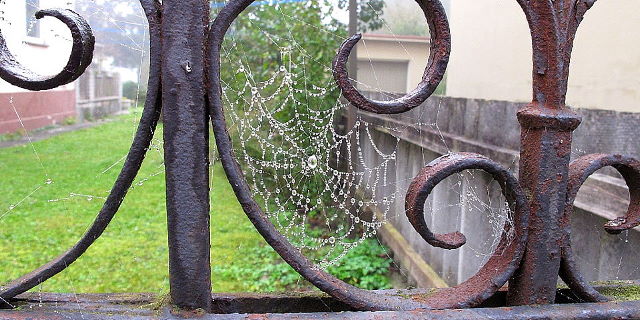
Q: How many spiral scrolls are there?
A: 4